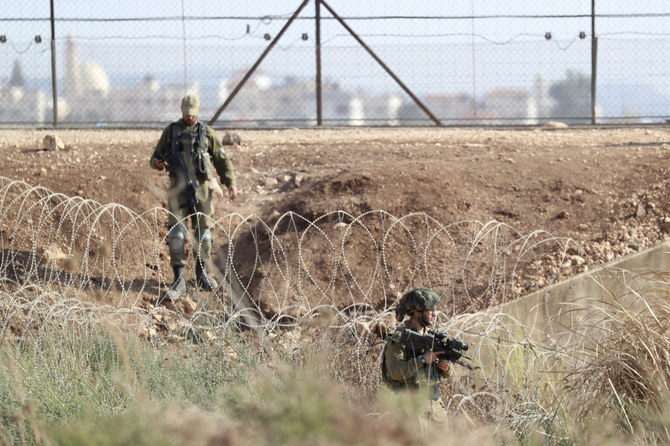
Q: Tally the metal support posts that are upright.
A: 3